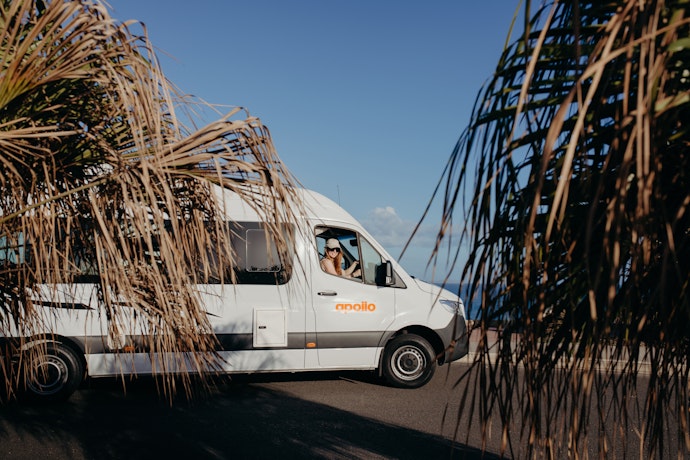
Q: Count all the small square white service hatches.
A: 1